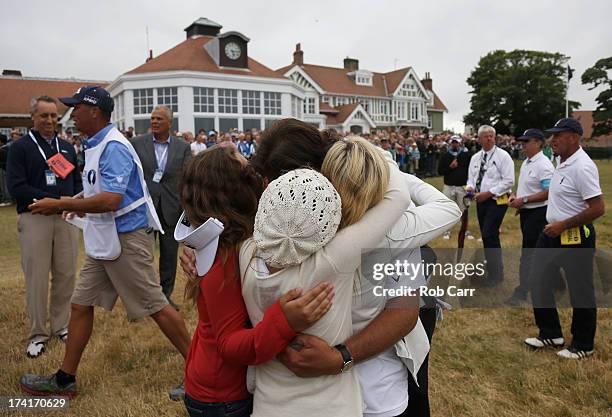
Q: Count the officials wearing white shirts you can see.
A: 3